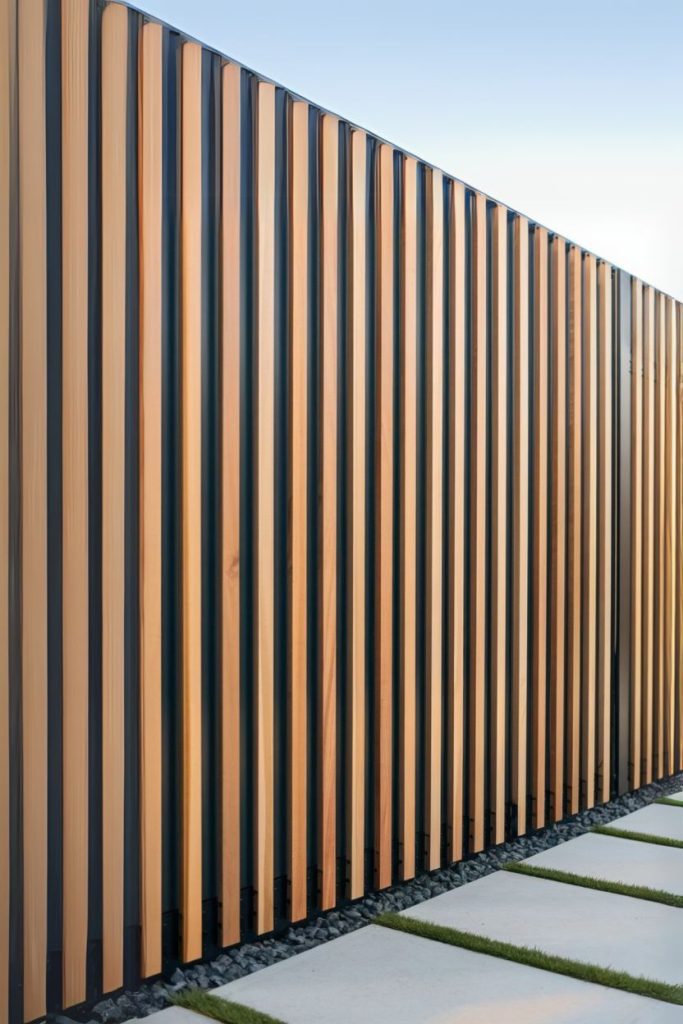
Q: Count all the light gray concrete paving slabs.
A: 6